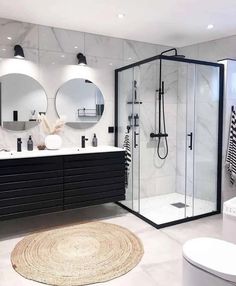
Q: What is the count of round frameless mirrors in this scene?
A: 2